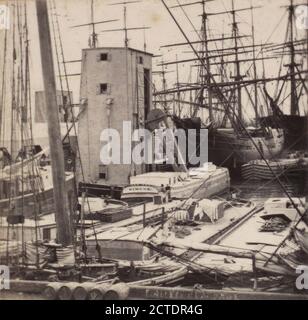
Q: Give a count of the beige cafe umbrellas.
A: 0